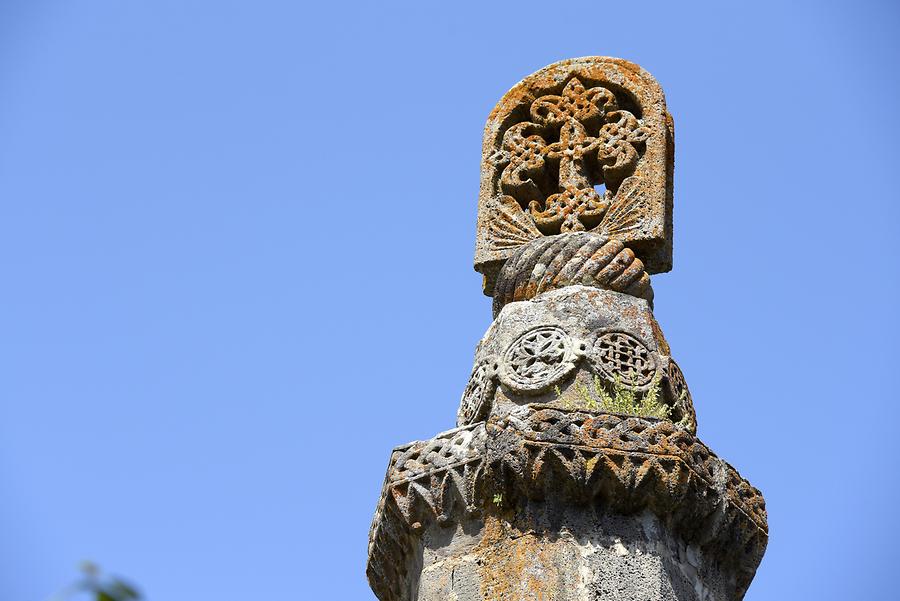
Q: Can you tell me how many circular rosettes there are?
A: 4